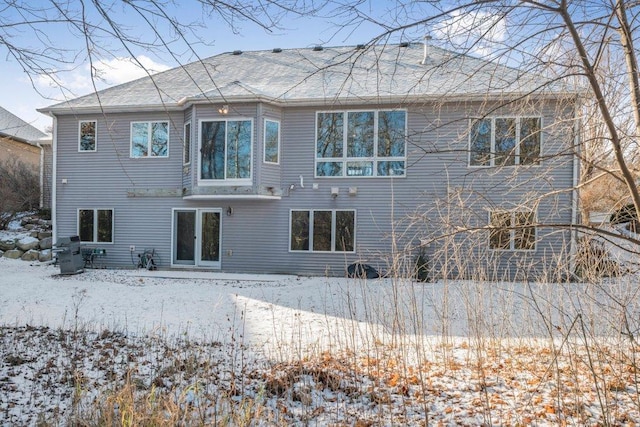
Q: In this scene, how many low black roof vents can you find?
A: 5